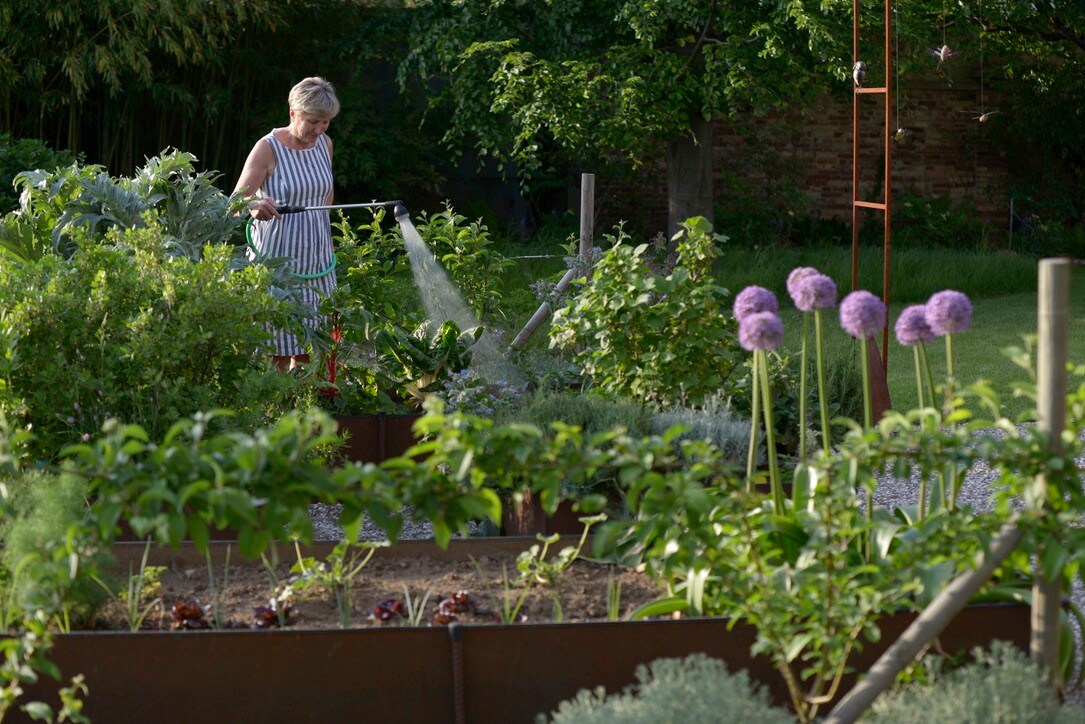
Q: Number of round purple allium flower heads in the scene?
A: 7